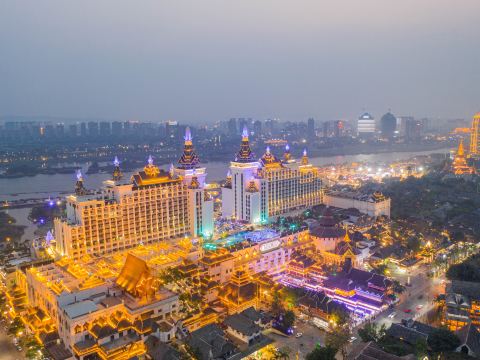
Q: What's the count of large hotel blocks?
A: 2